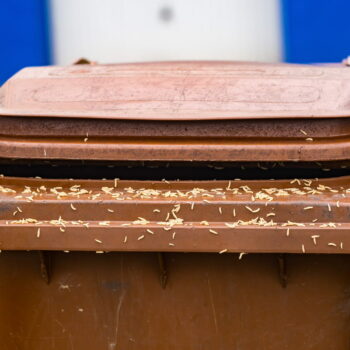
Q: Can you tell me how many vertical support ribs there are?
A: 3